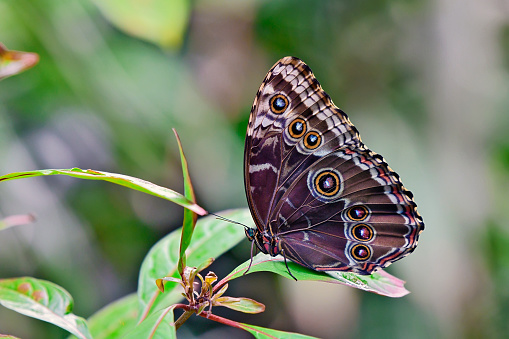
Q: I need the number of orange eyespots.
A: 7